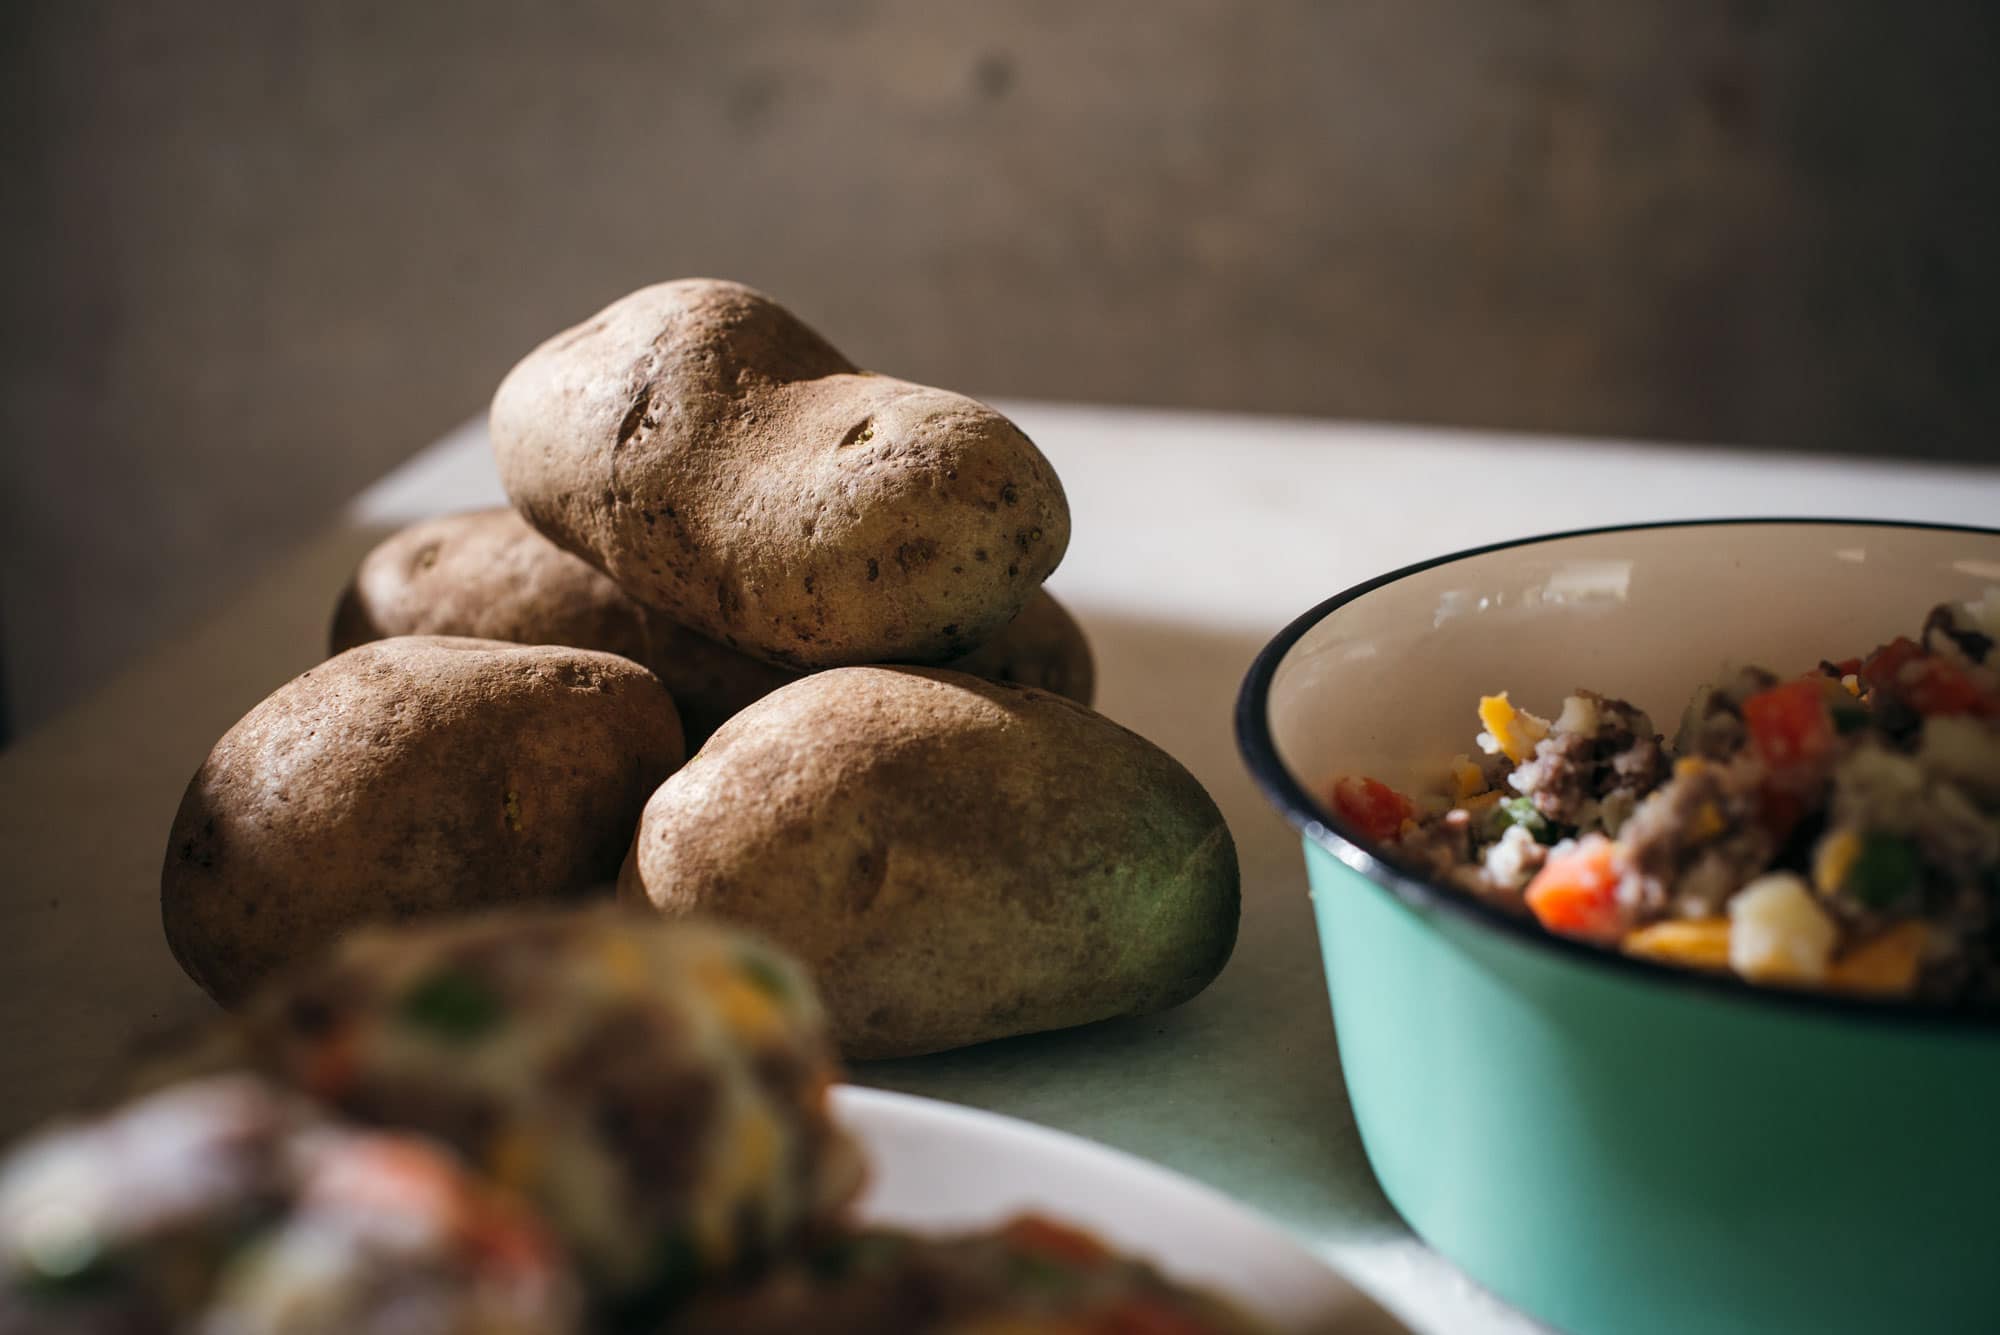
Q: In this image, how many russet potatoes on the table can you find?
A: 5